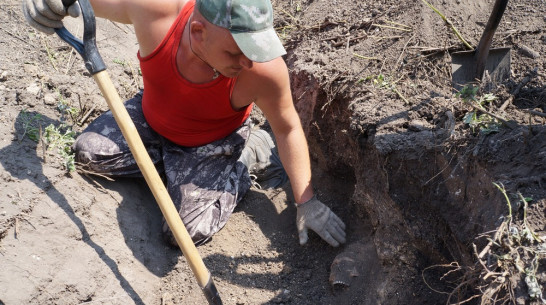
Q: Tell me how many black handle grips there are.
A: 1